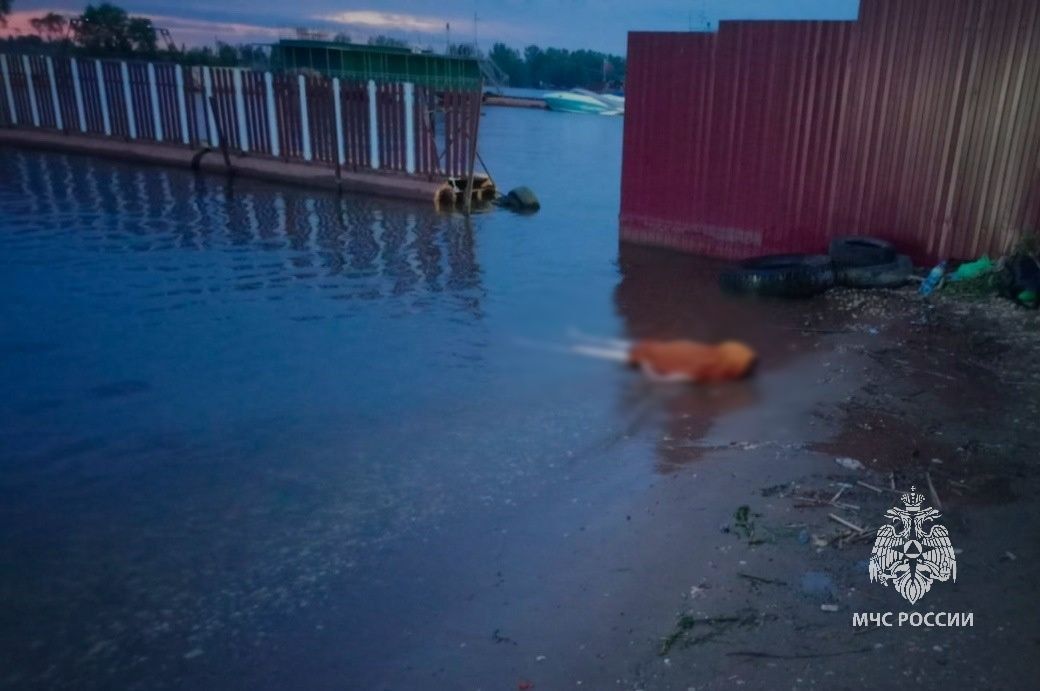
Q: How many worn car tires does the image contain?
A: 3